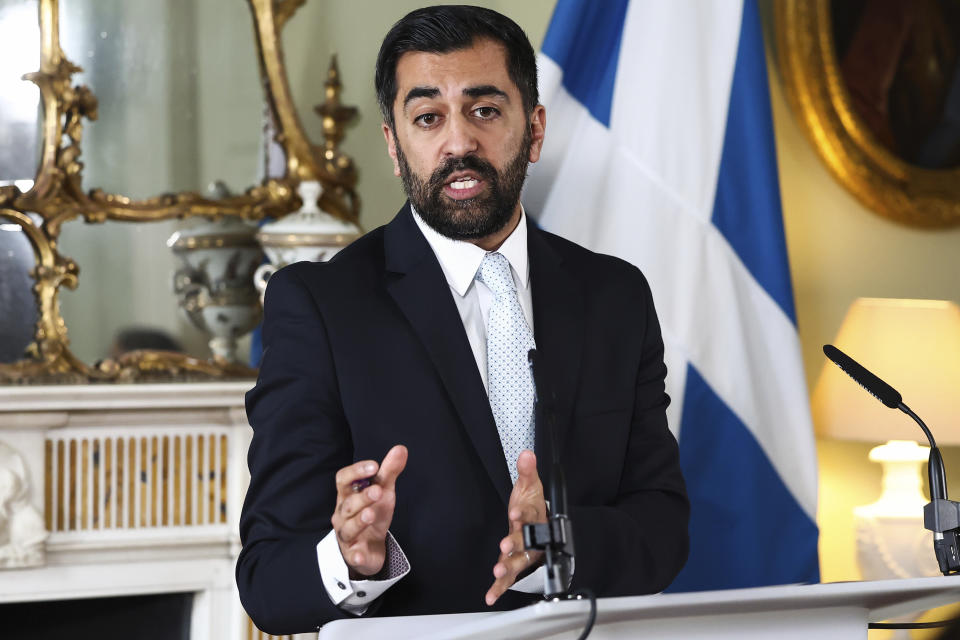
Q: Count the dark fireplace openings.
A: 1